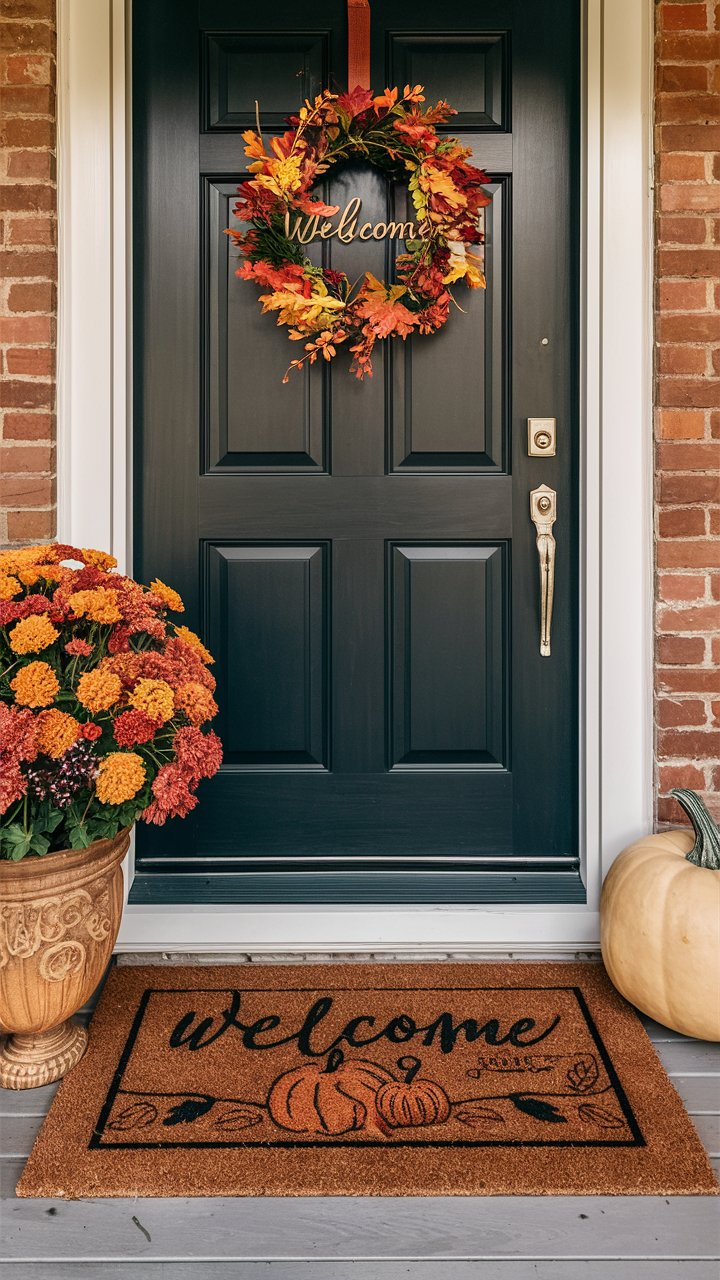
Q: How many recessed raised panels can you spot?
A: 6